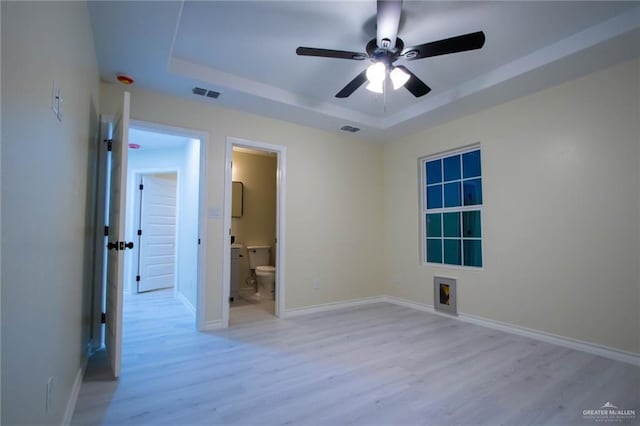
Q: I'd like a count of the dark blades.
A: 4